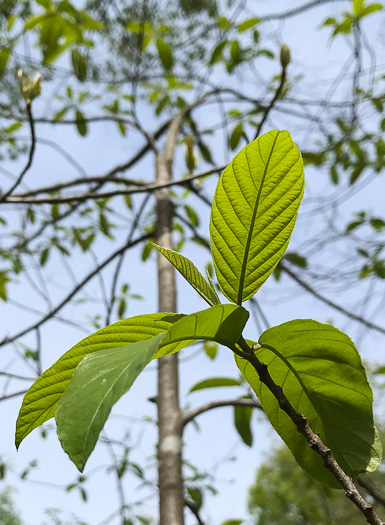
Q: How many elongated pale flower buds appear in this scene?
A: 3